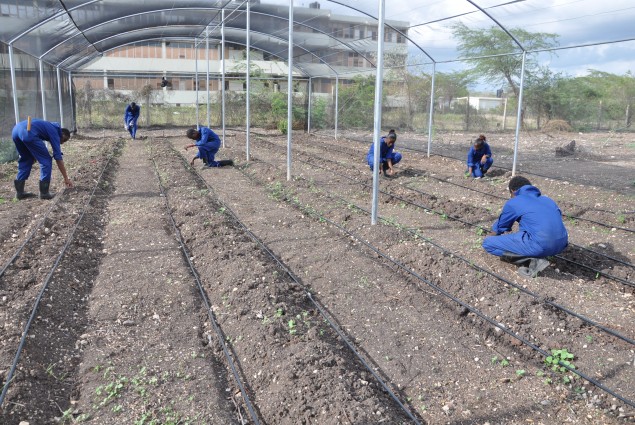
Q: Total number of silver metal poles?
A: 14